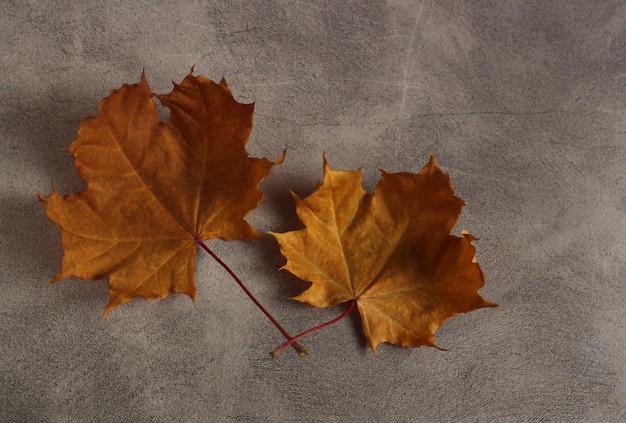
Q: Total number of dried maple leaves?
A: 2